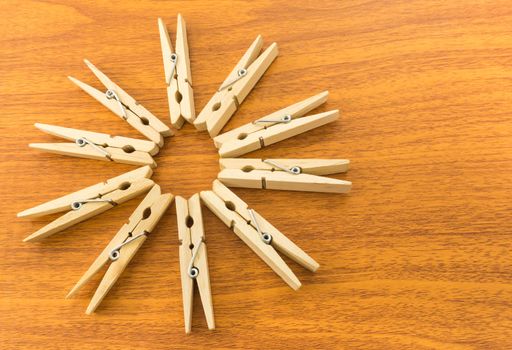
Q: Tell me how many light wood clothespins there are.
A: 10